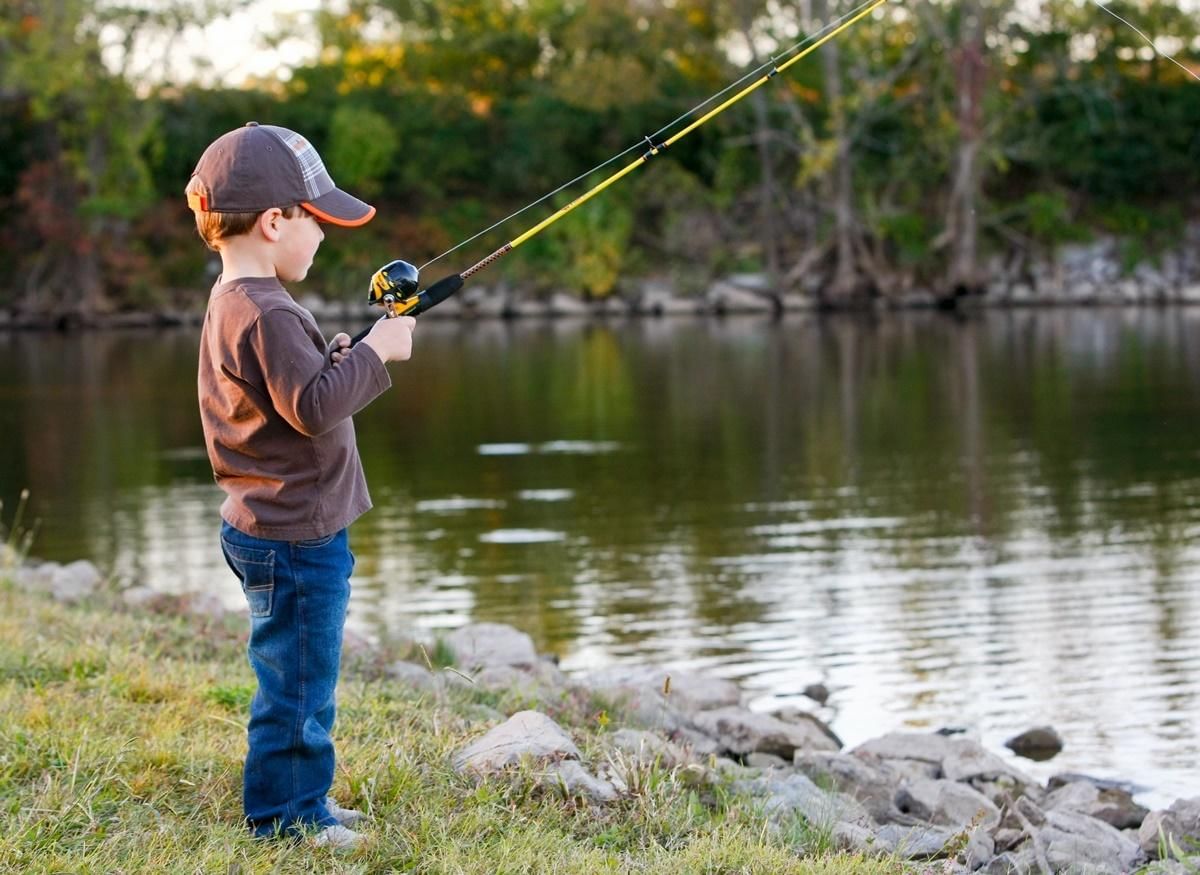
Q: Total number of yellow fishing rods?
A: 1